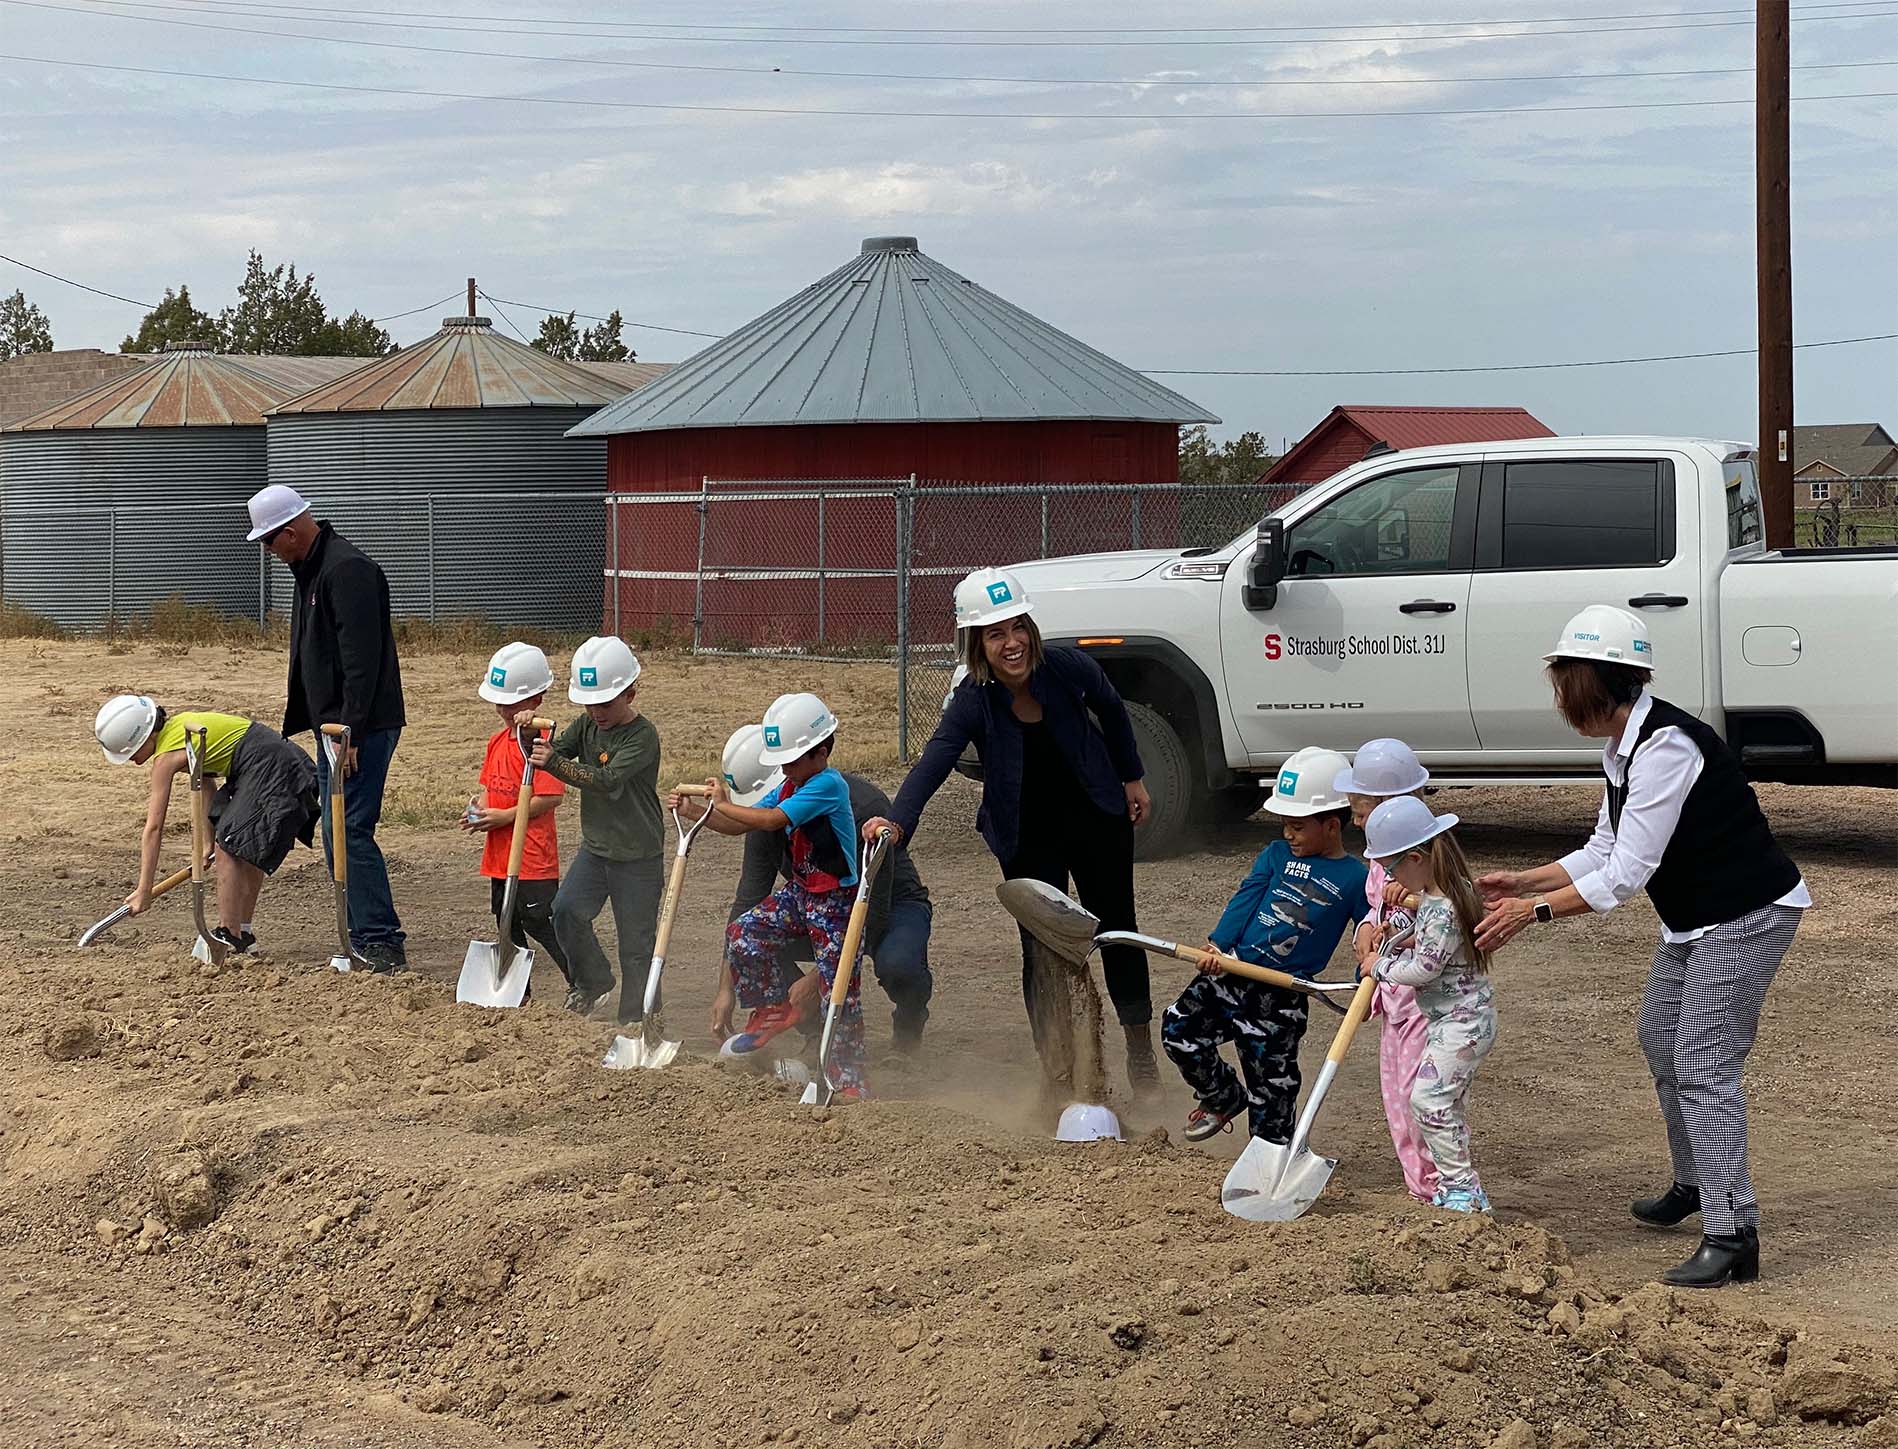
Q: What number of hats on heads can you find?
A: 11